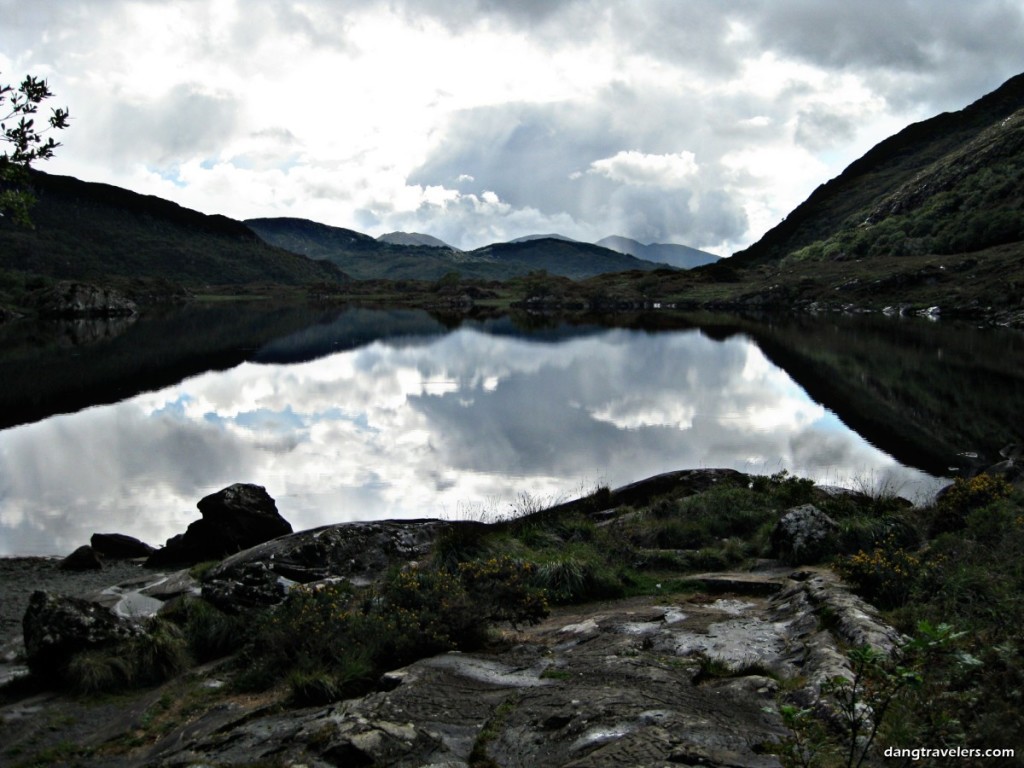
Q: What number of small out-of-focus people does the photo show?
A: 0